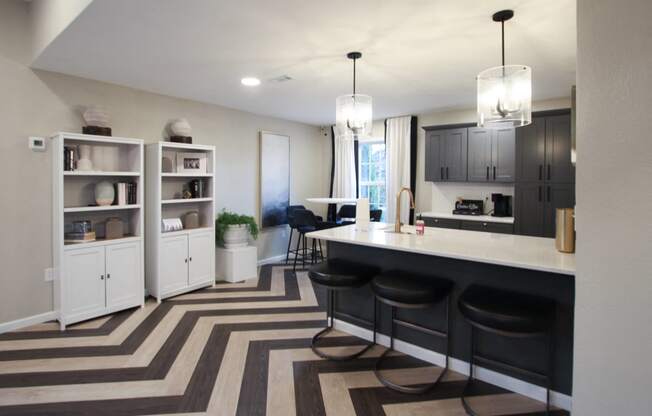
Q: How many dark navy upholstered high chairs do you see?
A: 4